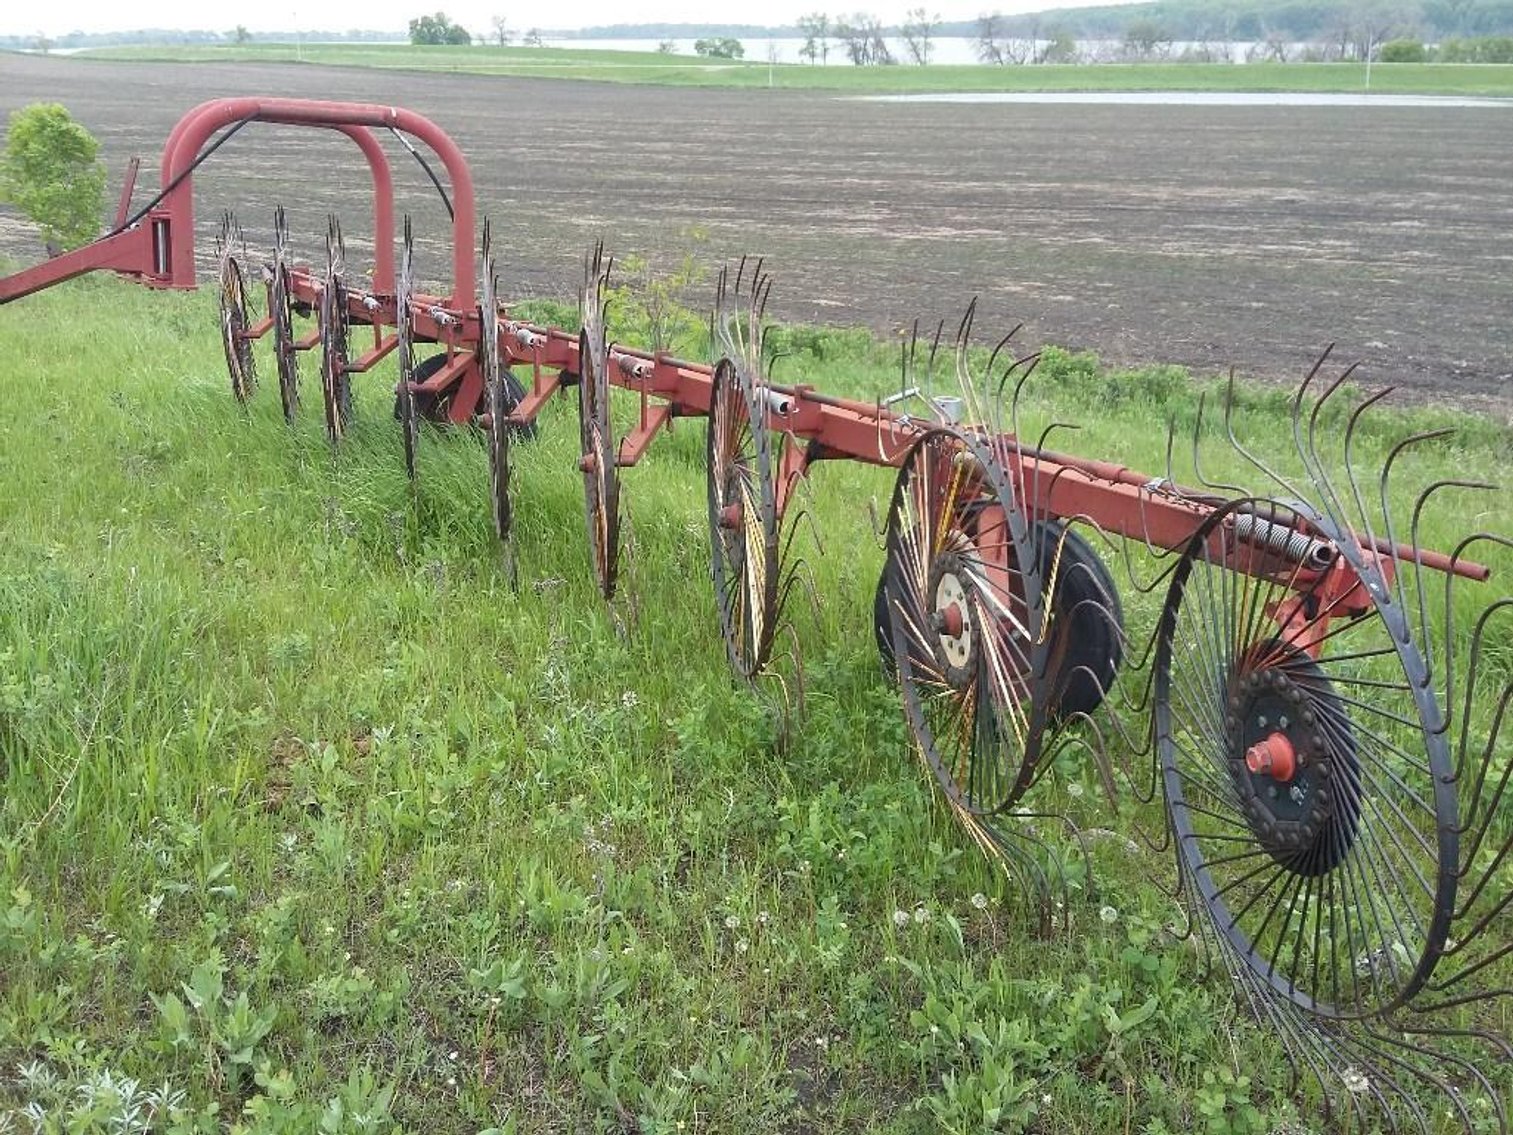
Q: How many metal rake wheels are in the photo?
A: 9